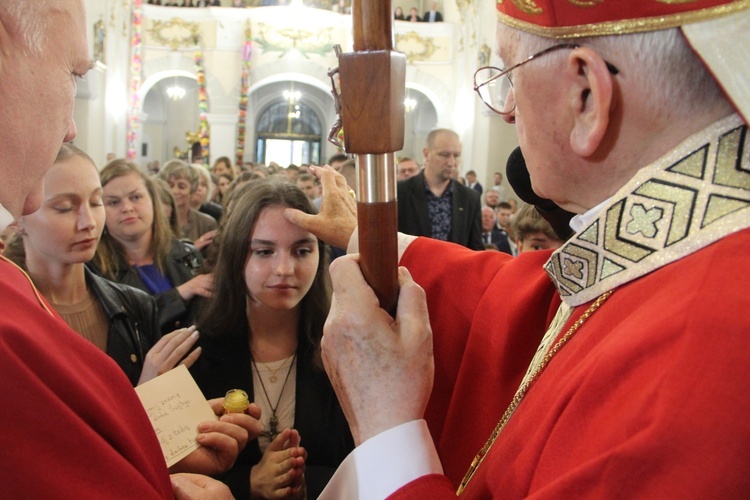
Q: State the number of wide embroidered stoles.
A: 1